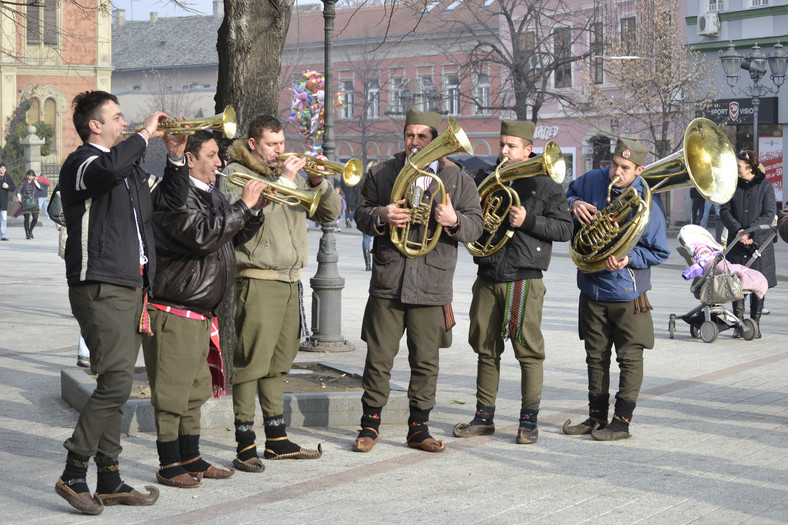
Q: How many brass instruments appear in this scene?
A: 6